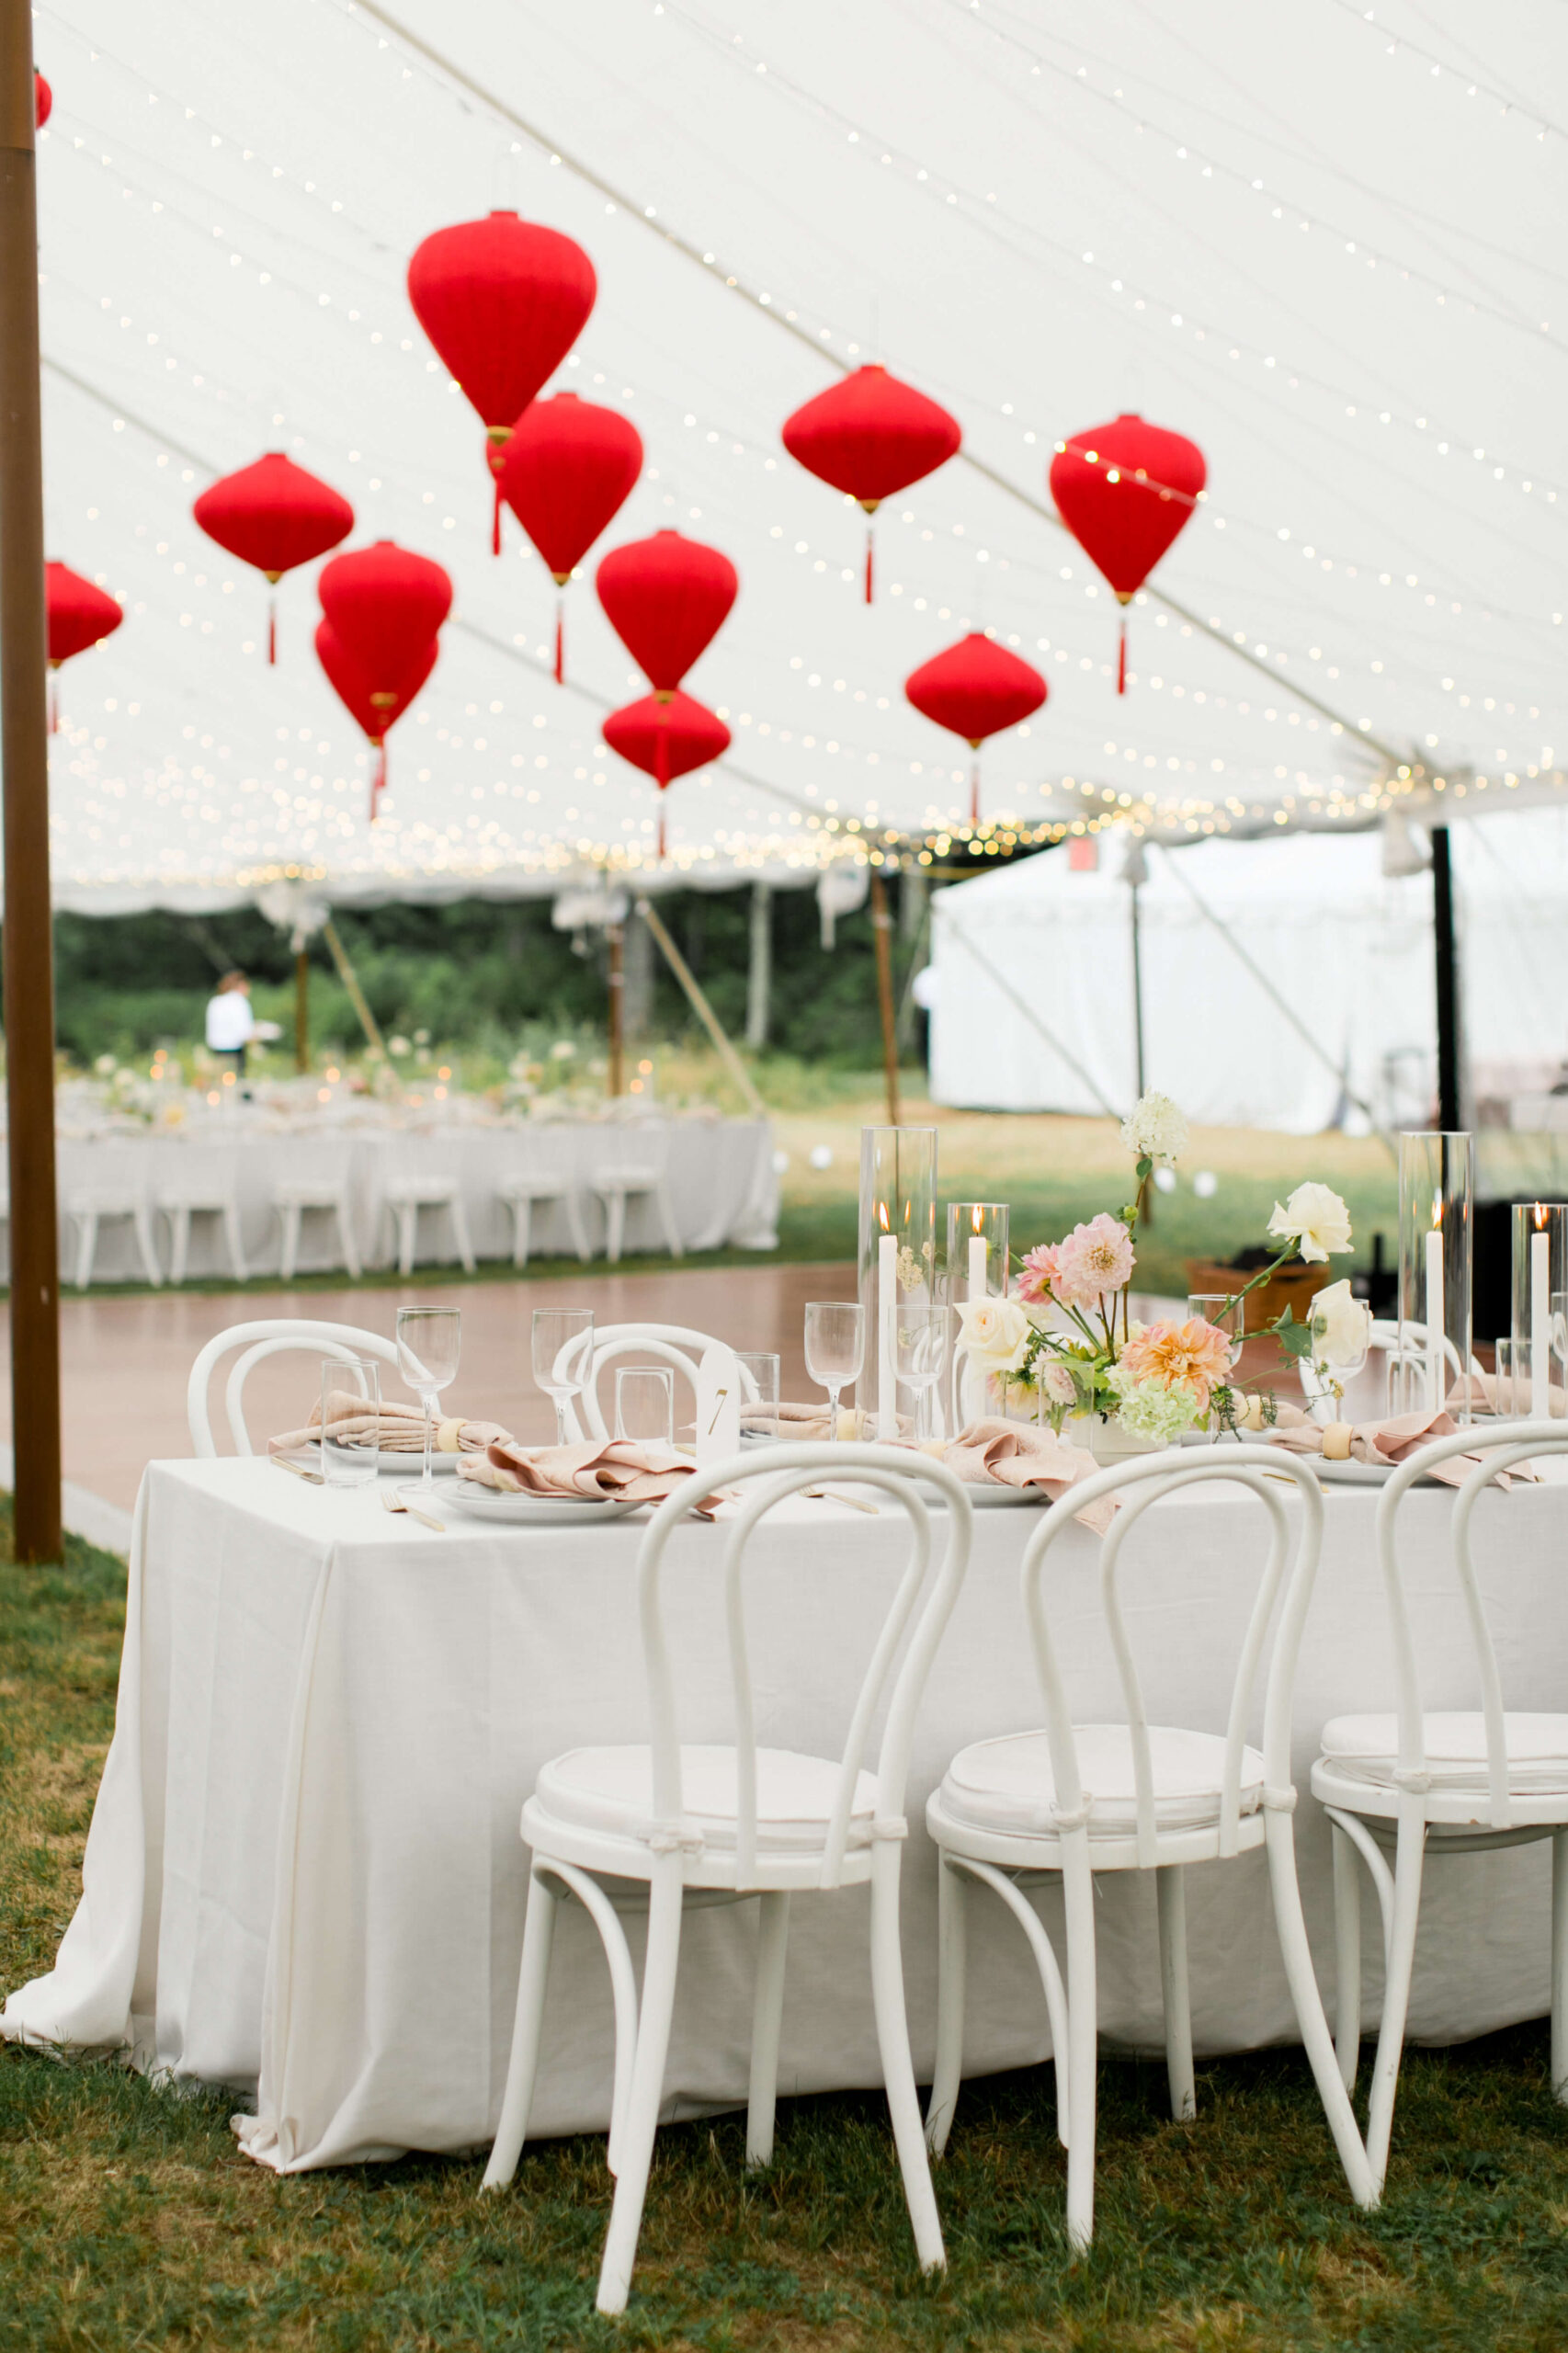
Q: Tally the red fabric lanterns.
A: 12